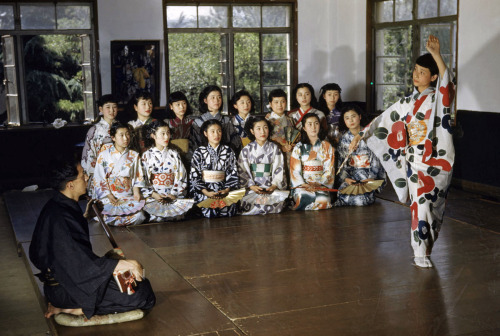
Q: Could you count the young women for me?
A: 15